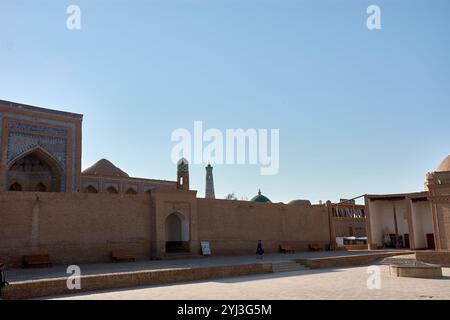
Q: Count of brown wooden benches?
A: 4